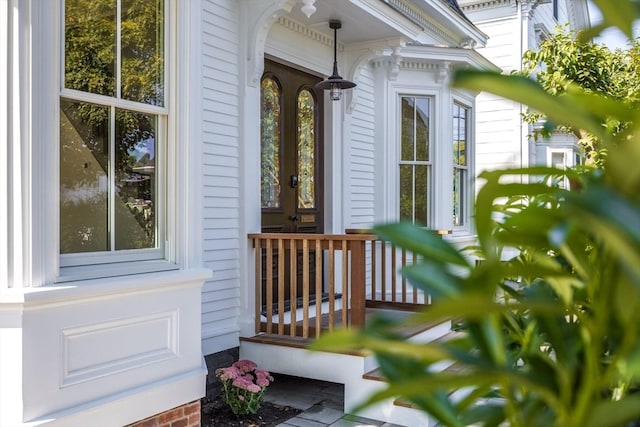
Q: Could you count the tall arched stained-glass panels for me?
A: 2